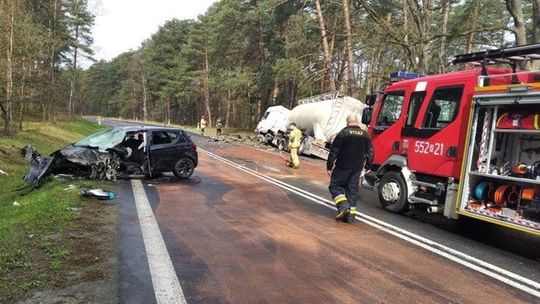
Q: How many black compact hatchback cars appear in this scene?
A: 1